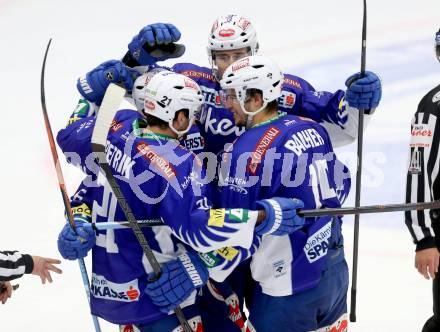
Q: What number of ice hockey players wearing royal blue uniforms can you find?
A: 4